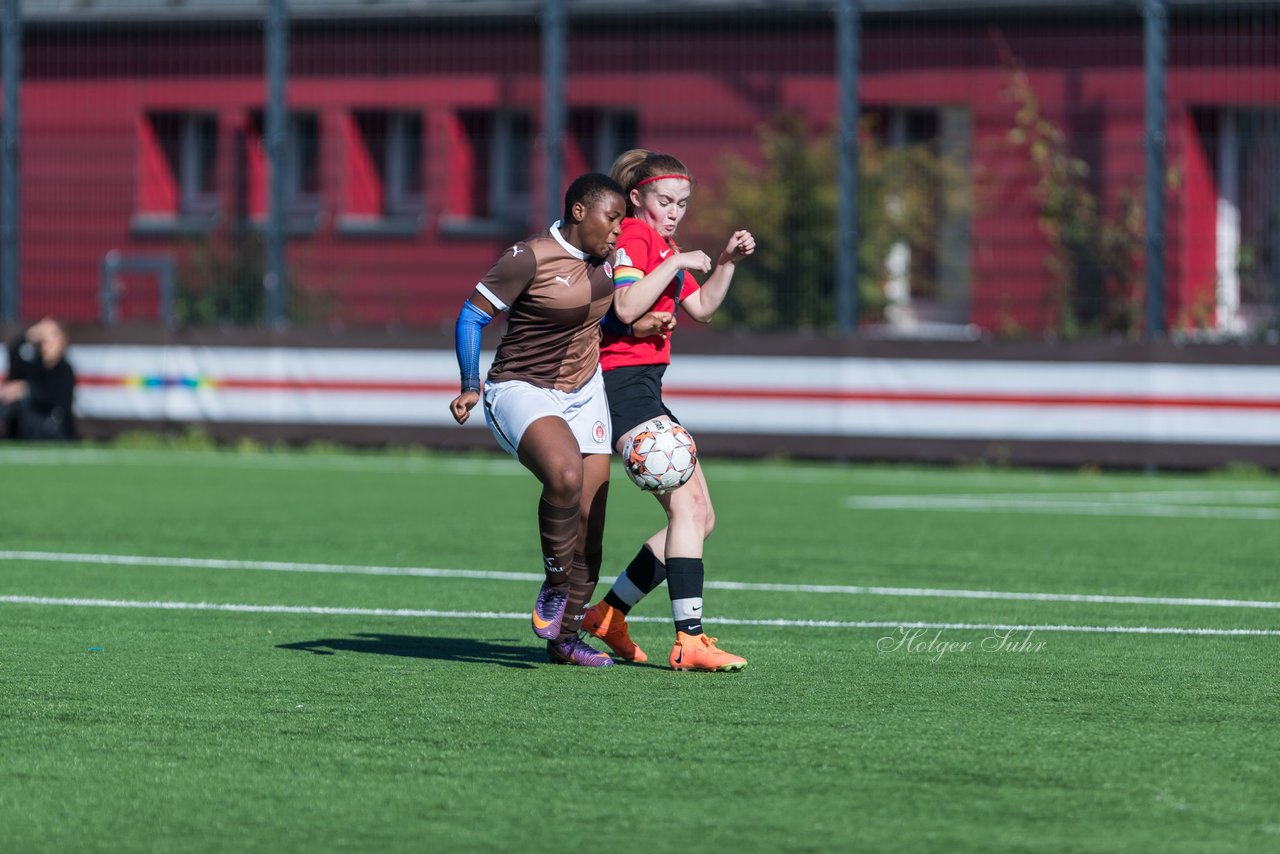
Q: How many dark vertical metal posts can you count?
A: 5